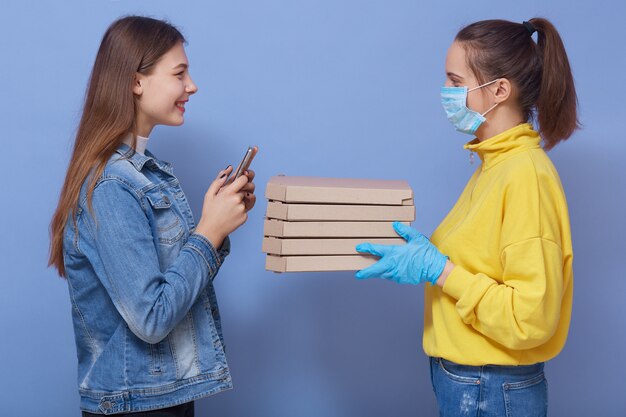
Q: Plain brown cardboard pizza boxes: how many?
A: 5